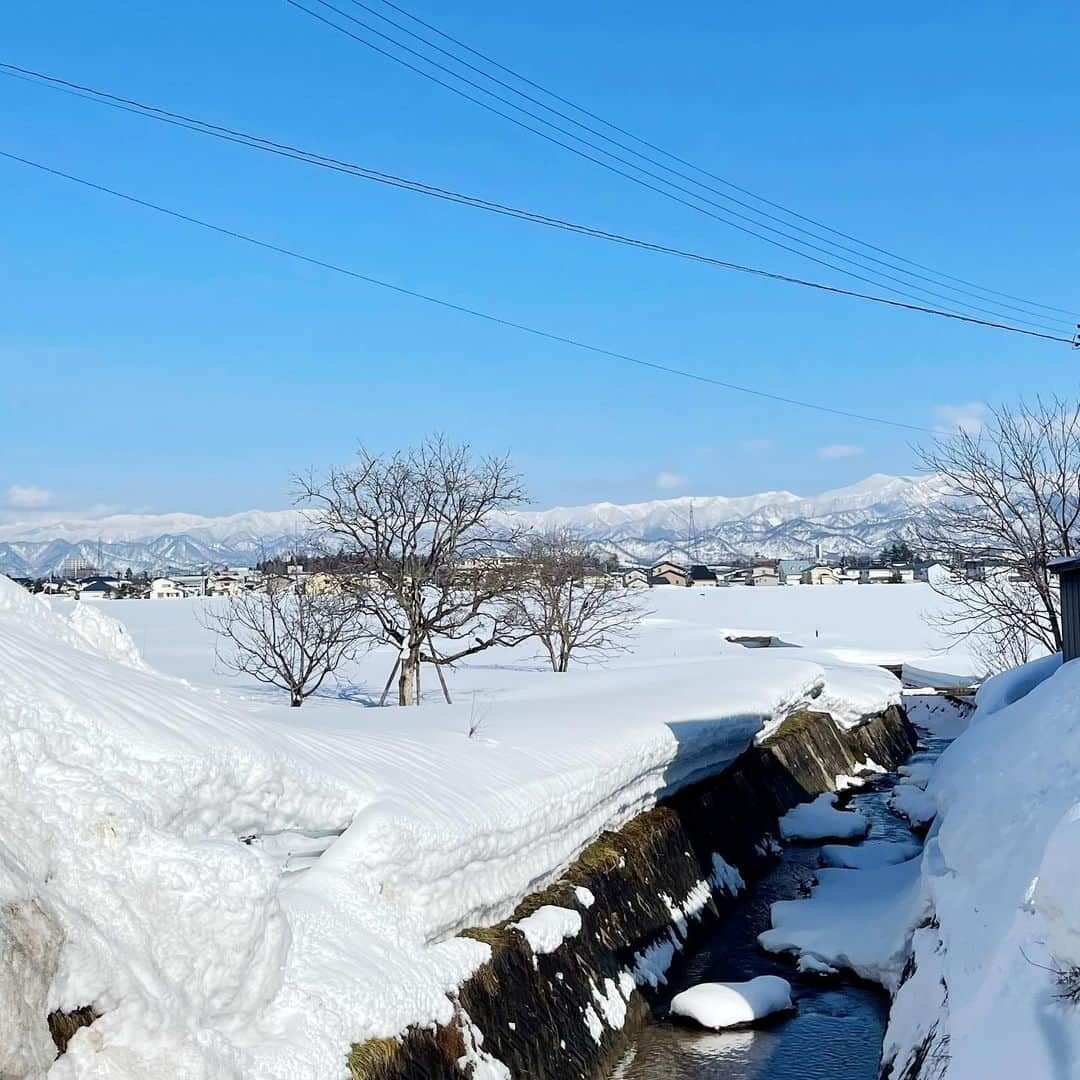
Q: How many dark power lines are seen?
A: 7